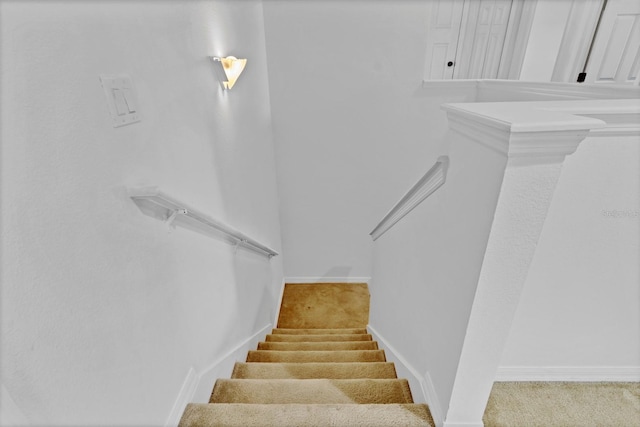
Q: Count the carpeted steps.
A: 7